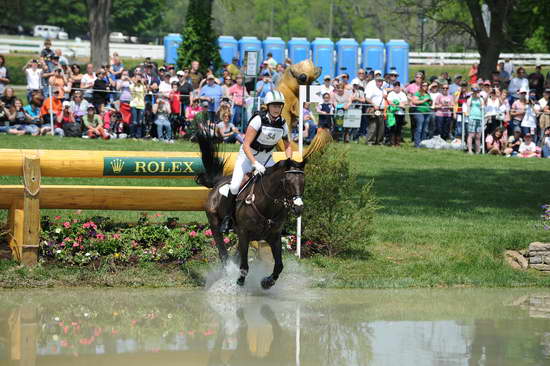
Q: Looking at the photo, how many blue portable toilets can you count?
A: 9